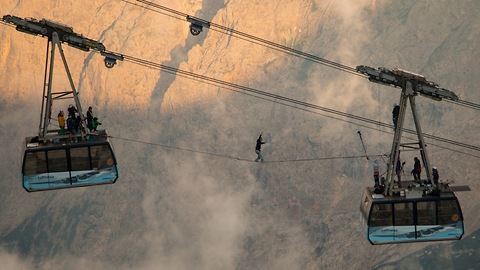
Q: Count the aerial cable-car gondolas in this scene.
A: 2